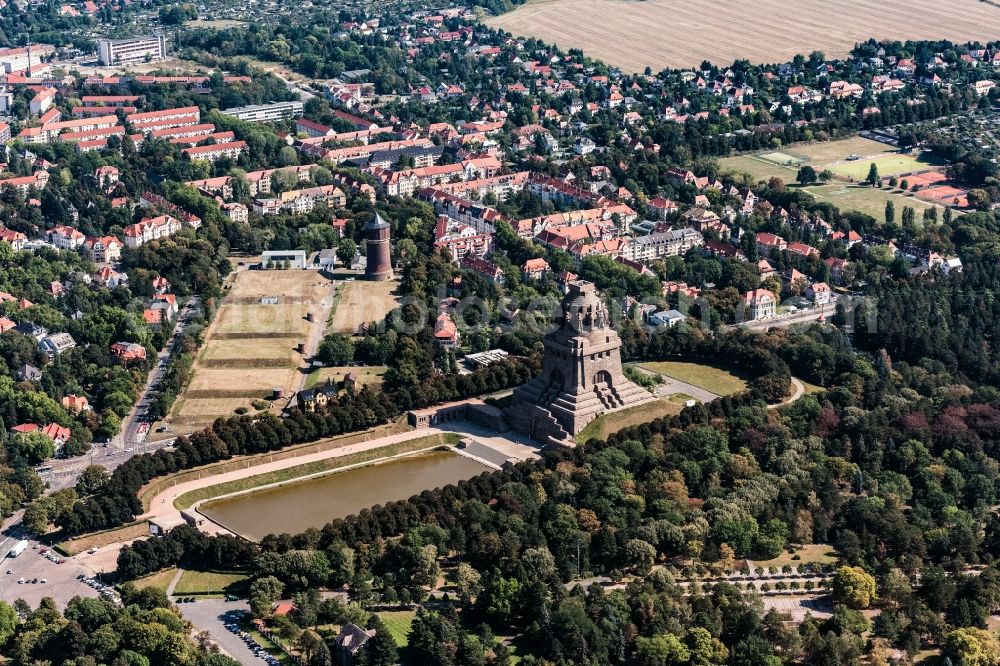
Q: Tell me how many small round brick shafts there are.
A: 3